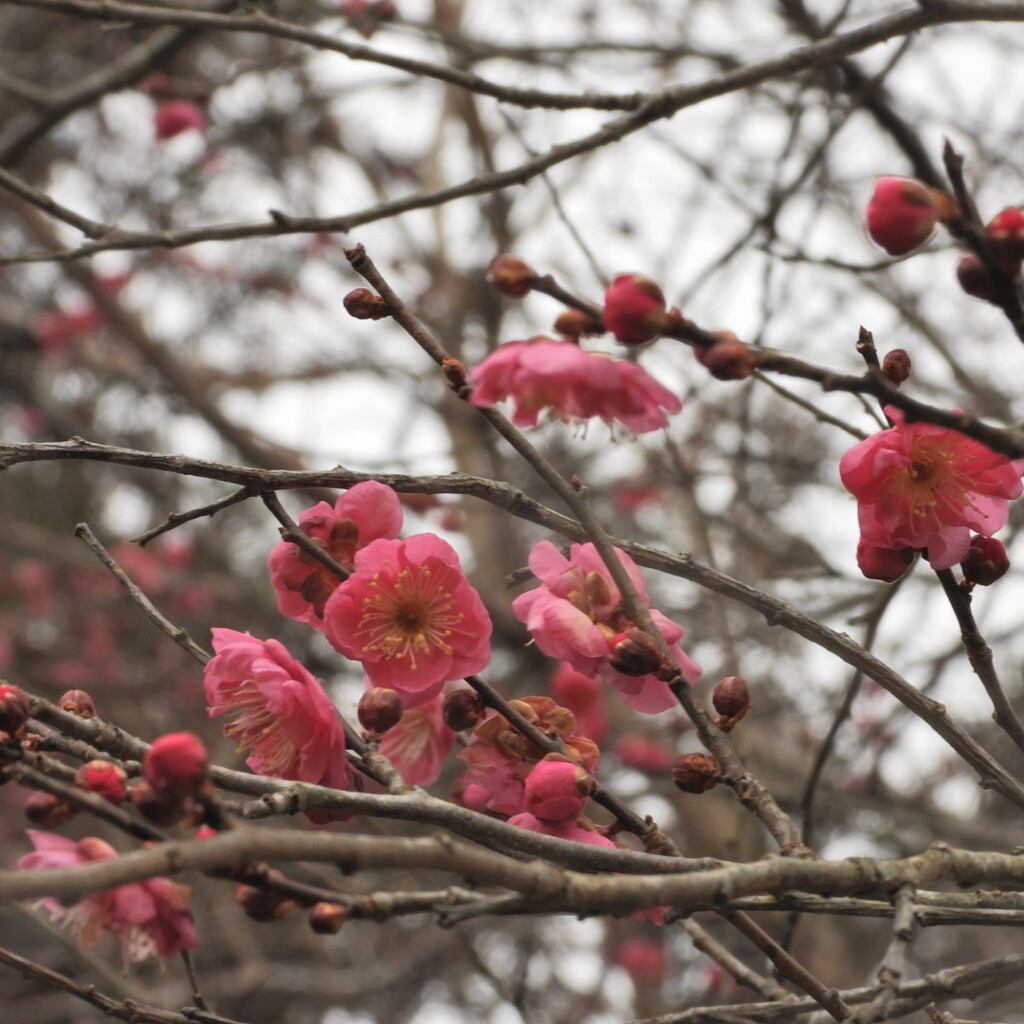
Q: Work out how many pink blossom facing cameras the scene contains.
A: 2